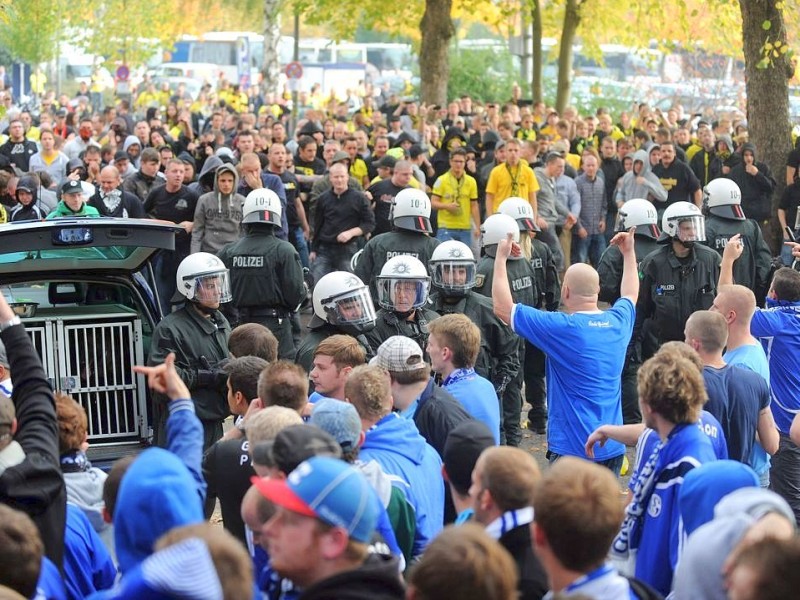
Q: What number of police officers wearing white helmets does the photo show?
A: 11